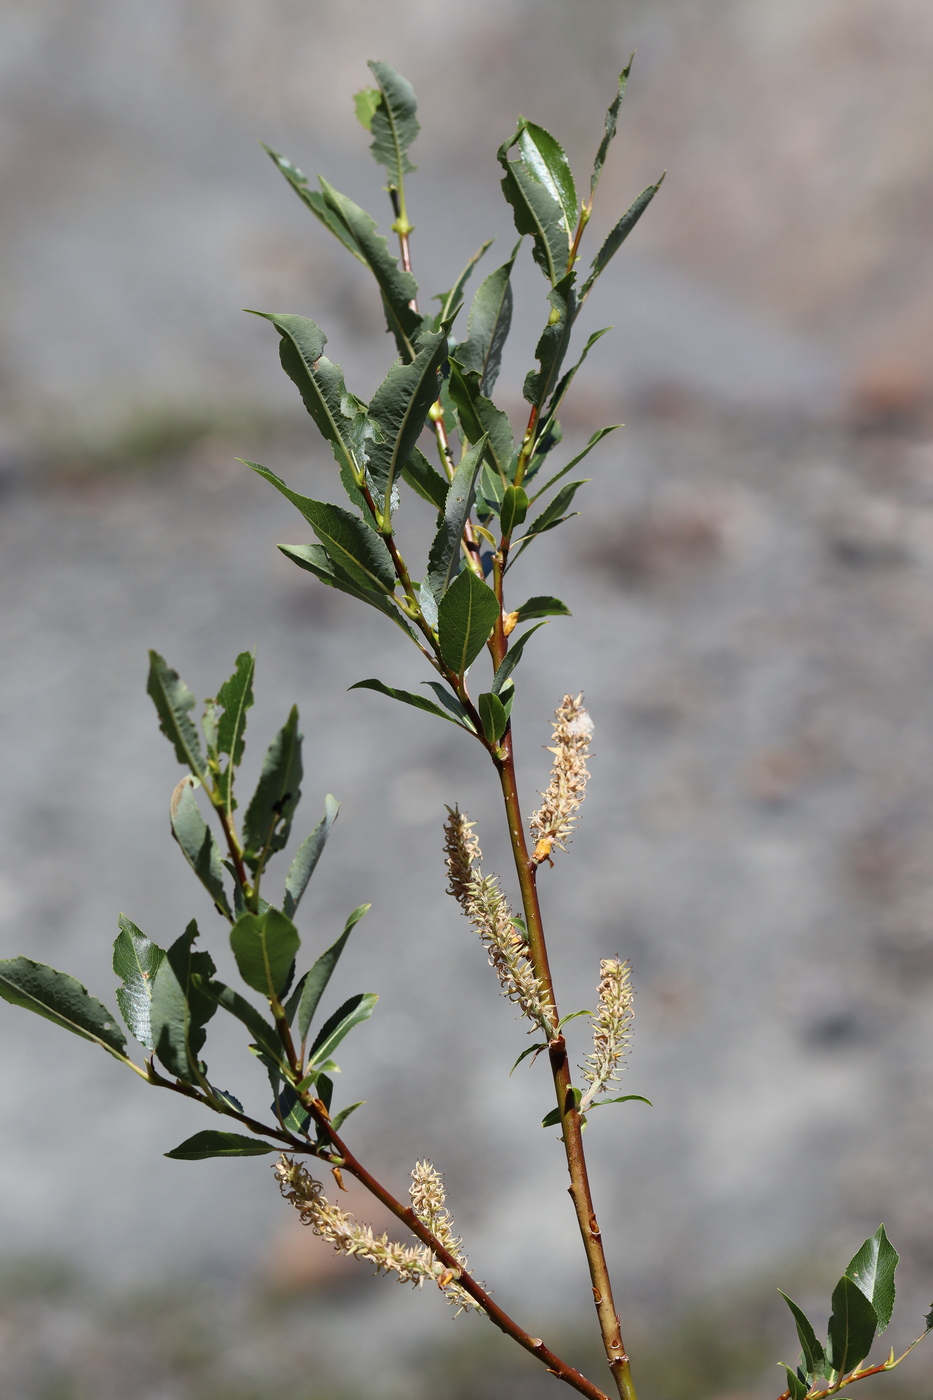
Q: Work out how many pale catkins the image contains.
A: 6